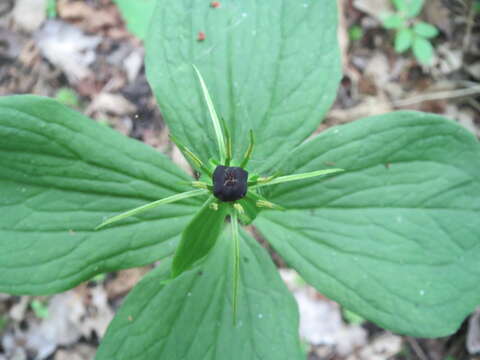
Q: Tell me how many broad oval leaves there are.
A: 4